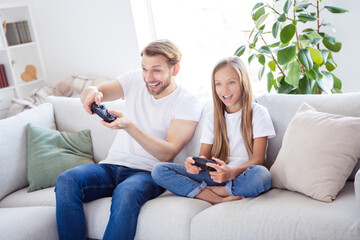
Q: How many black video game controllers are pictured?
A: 2